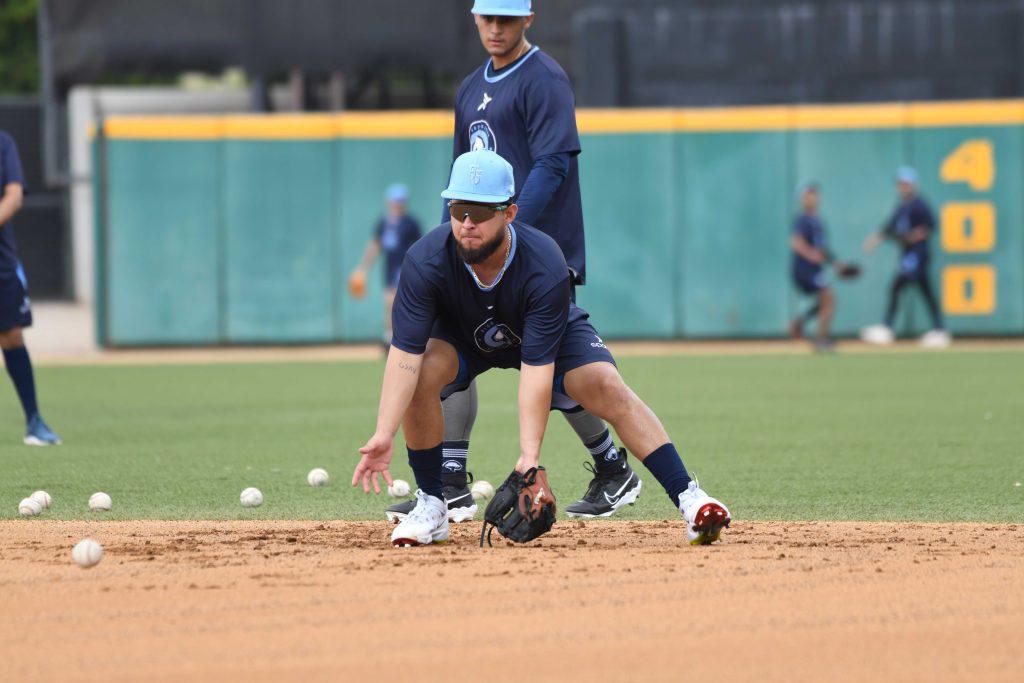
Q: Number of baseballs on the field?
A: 8